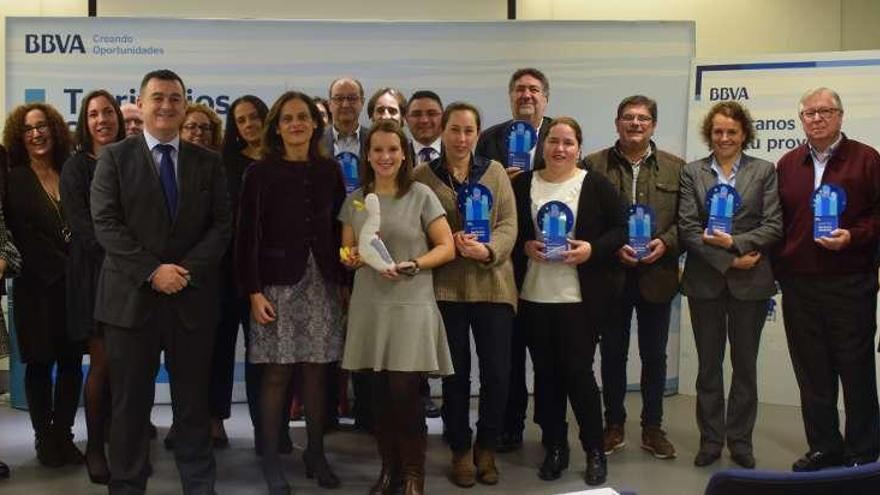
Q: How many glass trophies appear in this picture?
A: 7